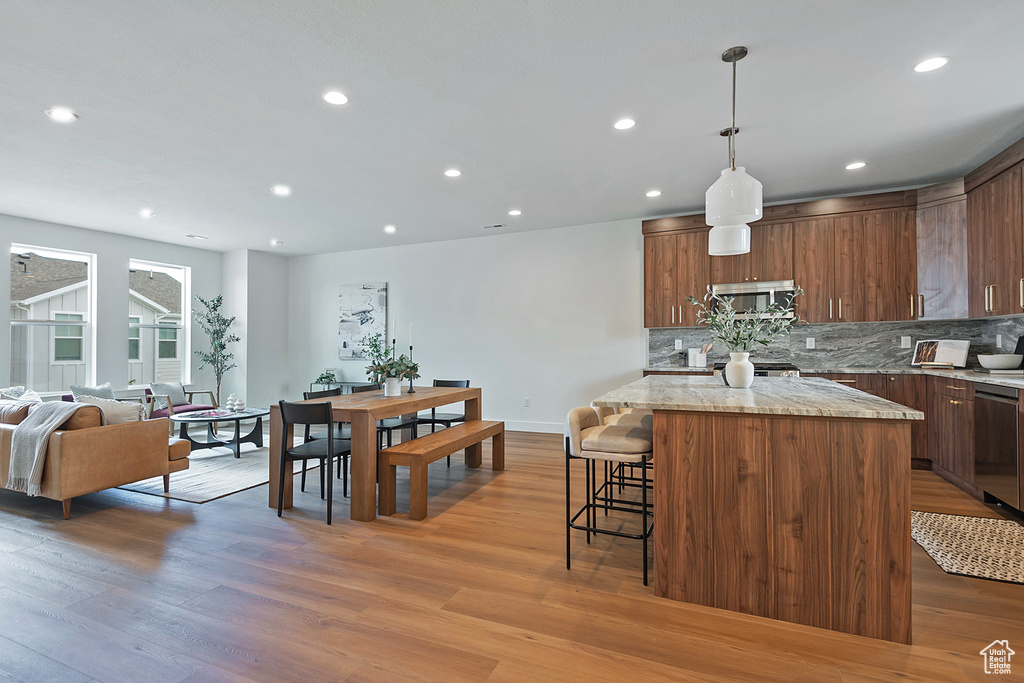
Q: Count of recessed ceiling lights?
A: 12